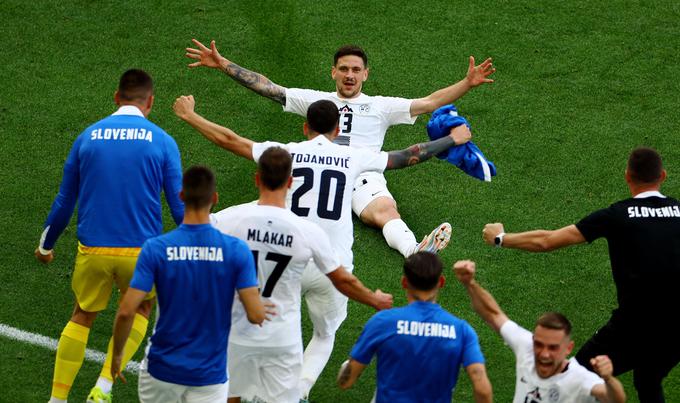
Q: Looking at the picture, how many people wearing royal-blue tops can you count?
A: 3